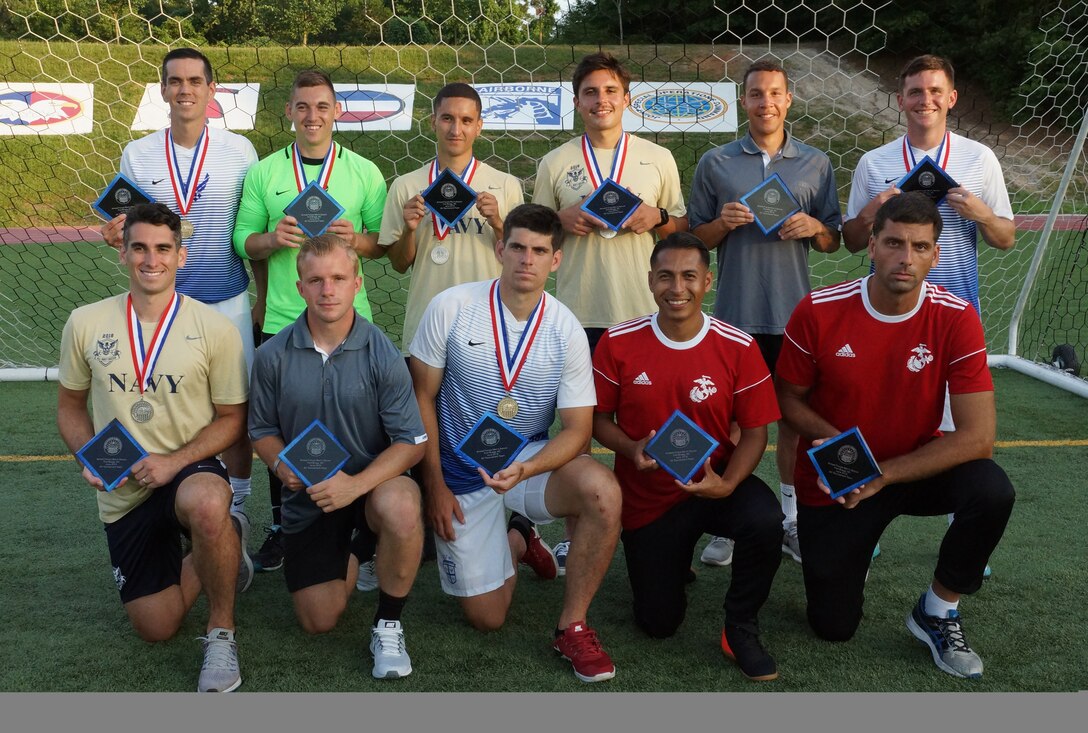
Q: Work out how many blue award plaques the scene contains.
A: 11